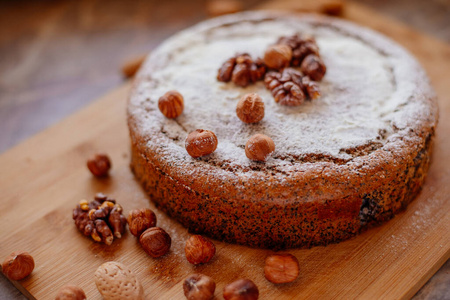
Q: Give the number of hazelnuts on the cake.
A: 6